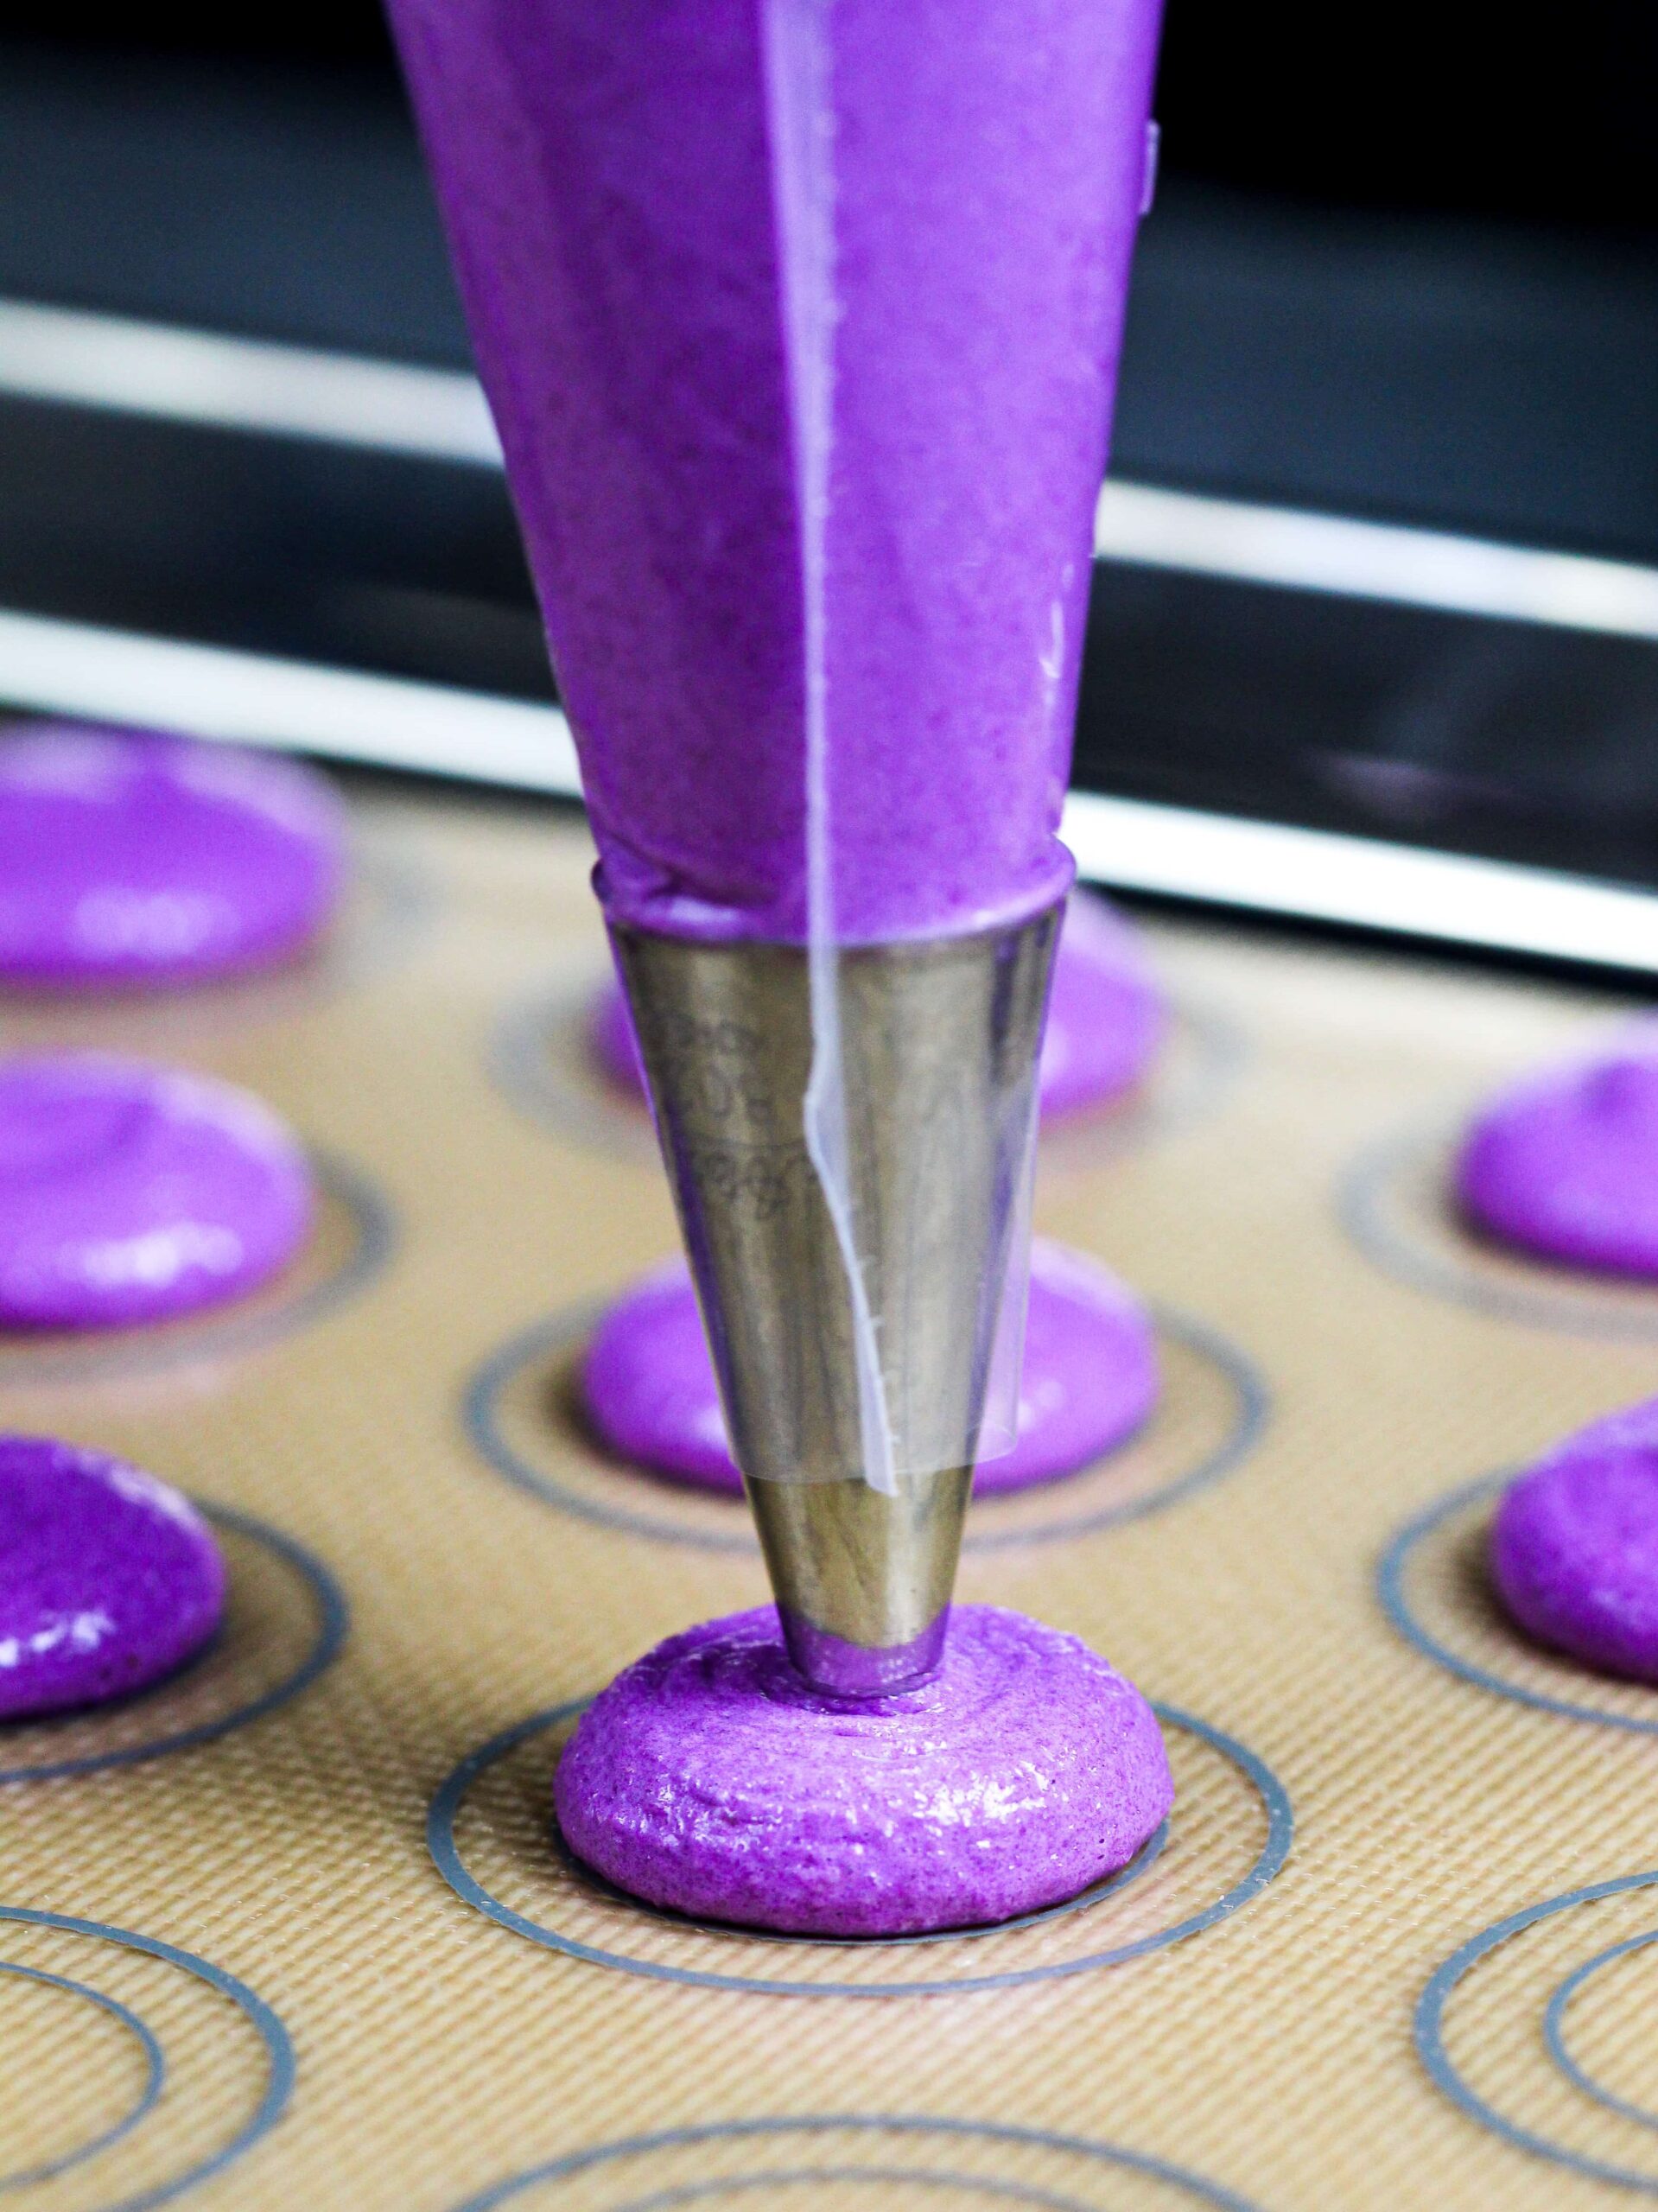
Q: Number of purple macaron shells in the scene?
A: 8